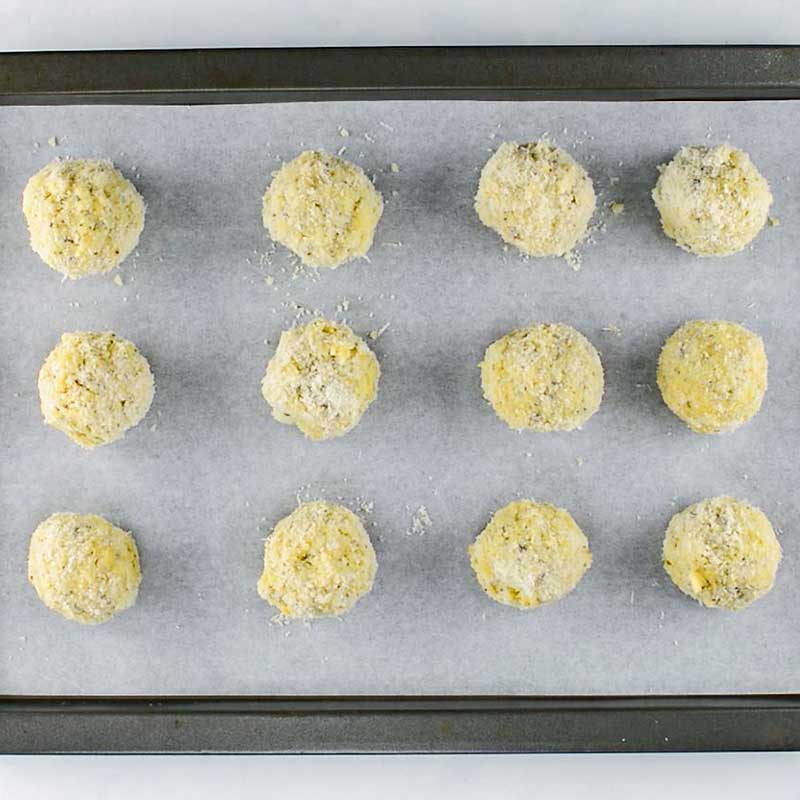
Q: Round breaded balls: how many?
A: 12